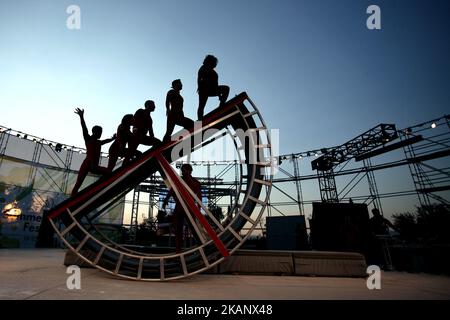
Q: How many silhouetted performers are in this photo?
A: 6